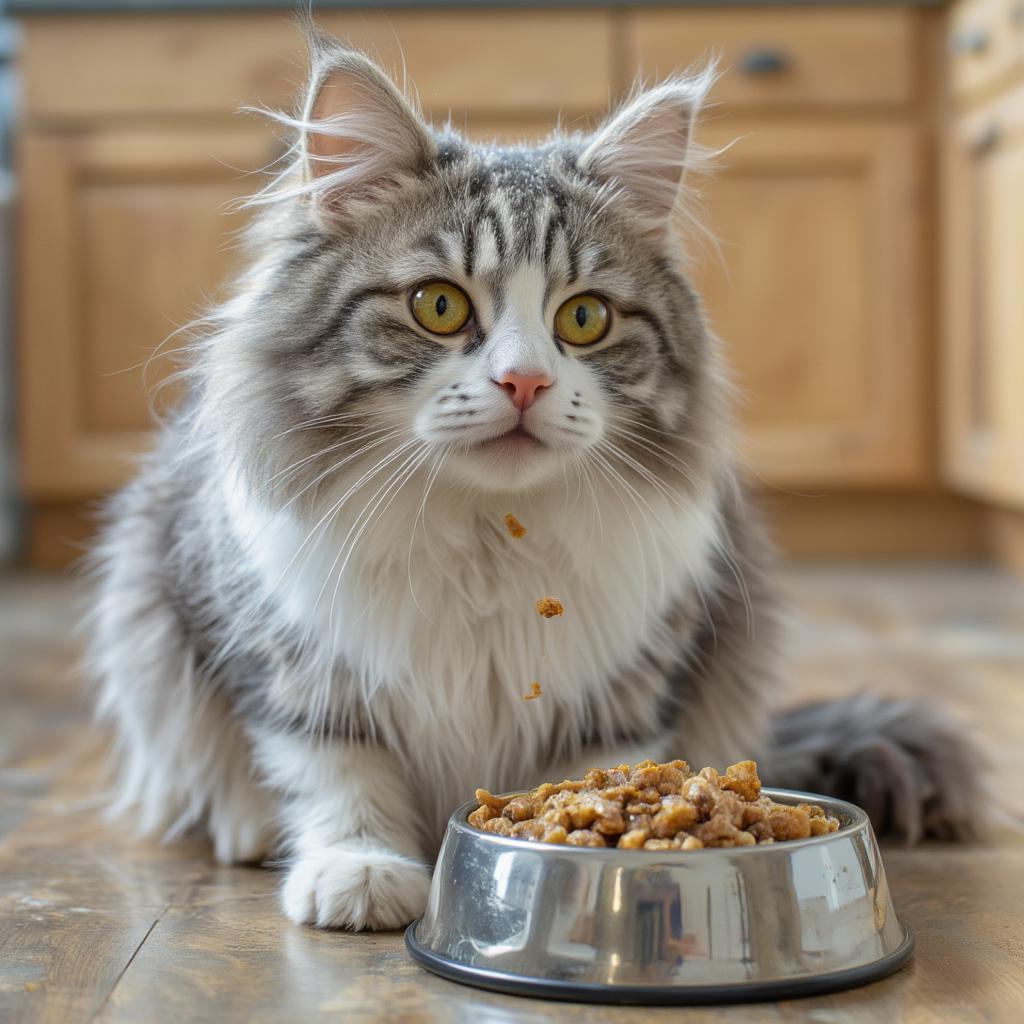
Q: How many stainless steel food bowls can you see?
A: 1